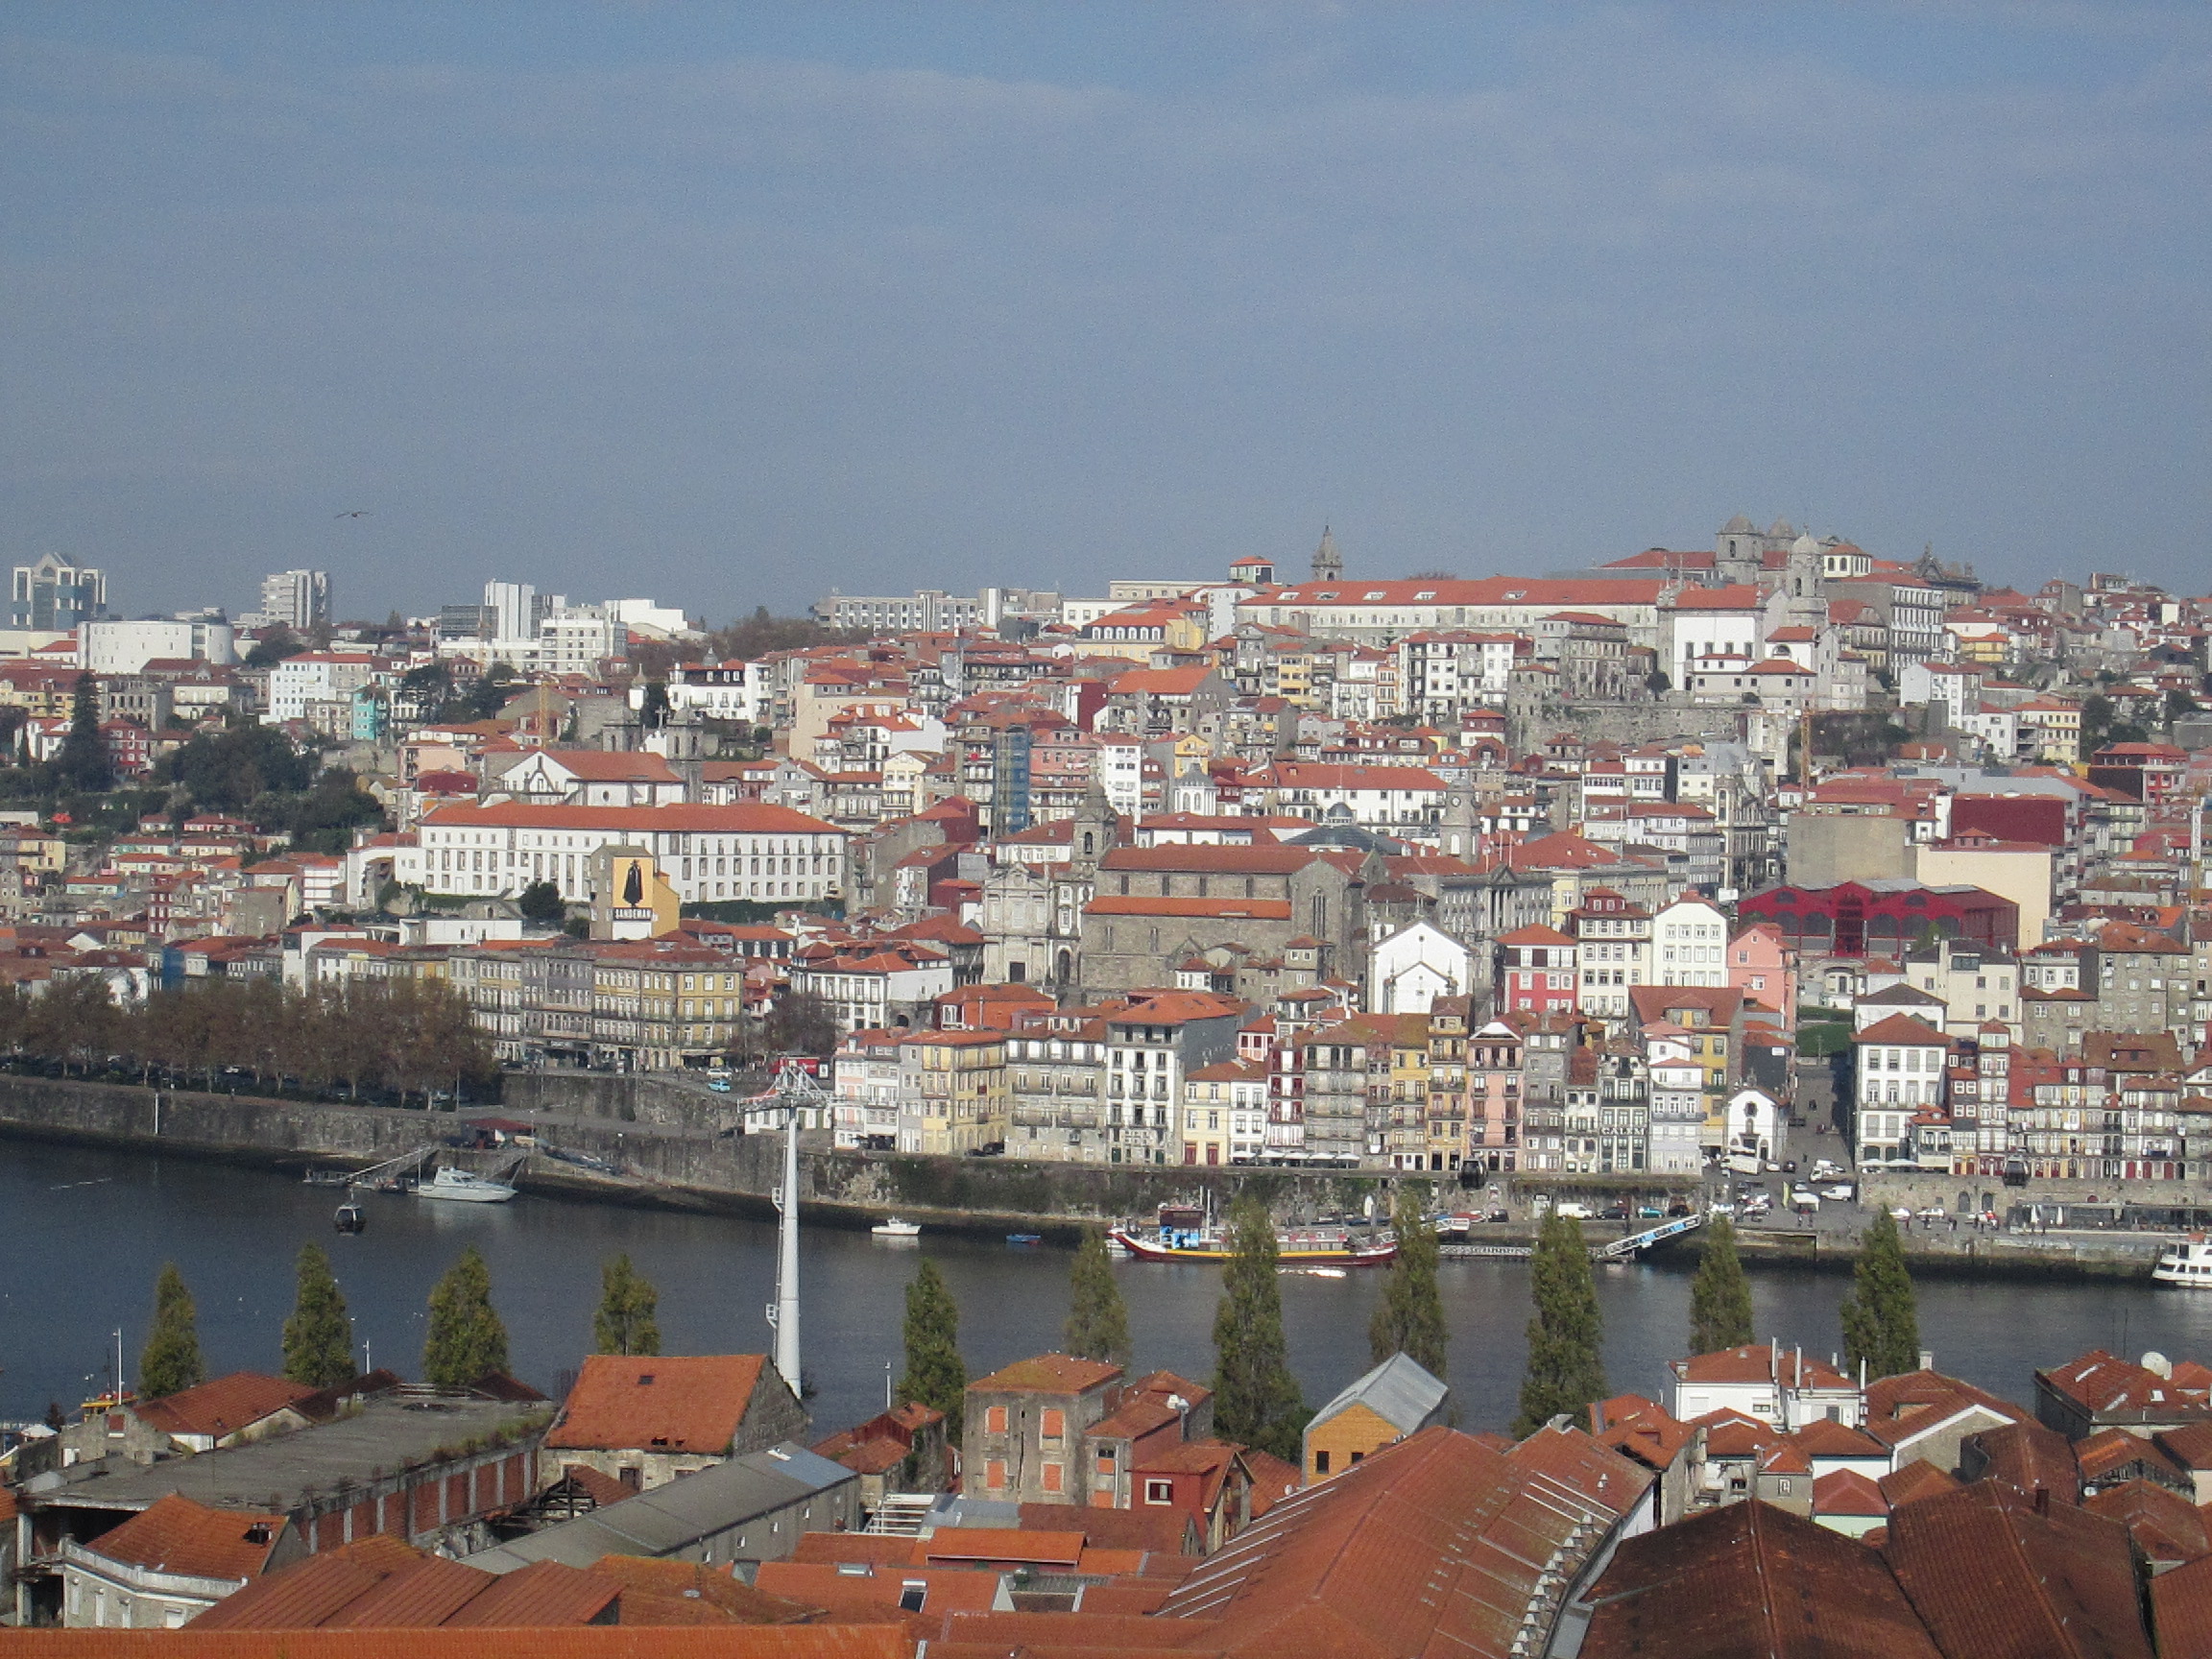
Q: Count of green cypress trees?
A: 11